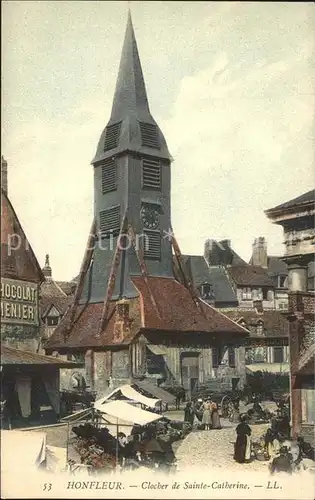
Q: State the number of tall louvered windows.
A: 6